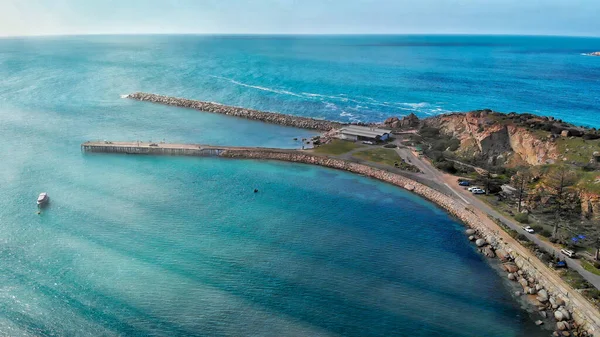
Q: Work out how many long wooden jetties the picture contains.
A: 1